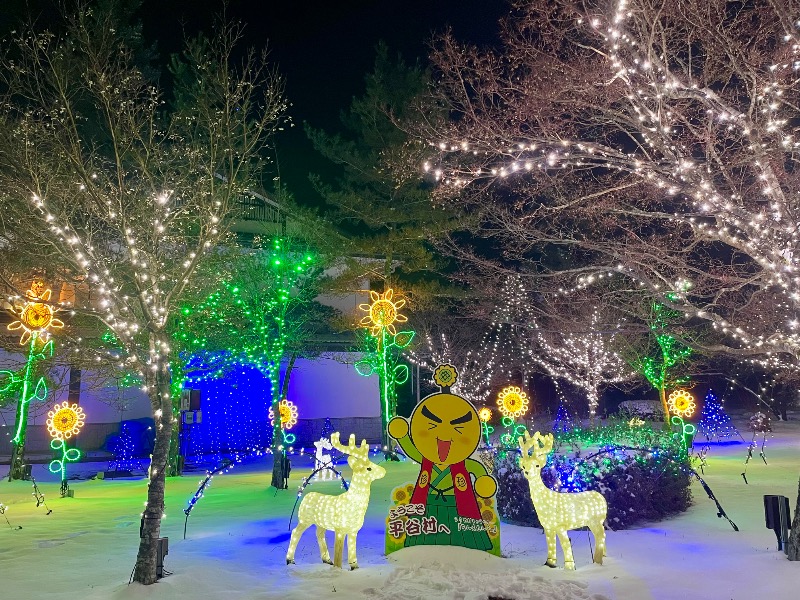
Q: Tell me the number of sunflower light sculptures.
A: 7